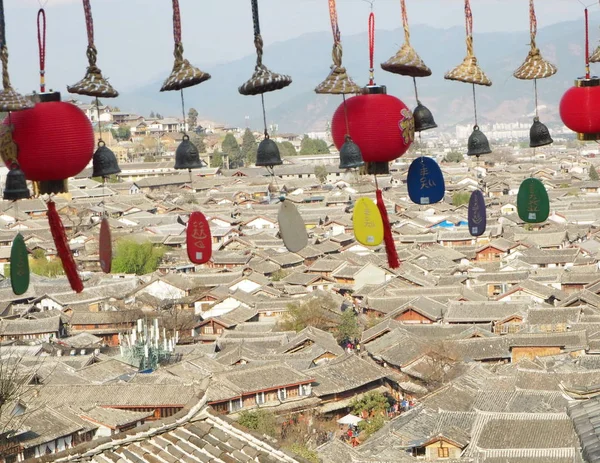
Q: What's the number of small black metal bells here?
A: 8